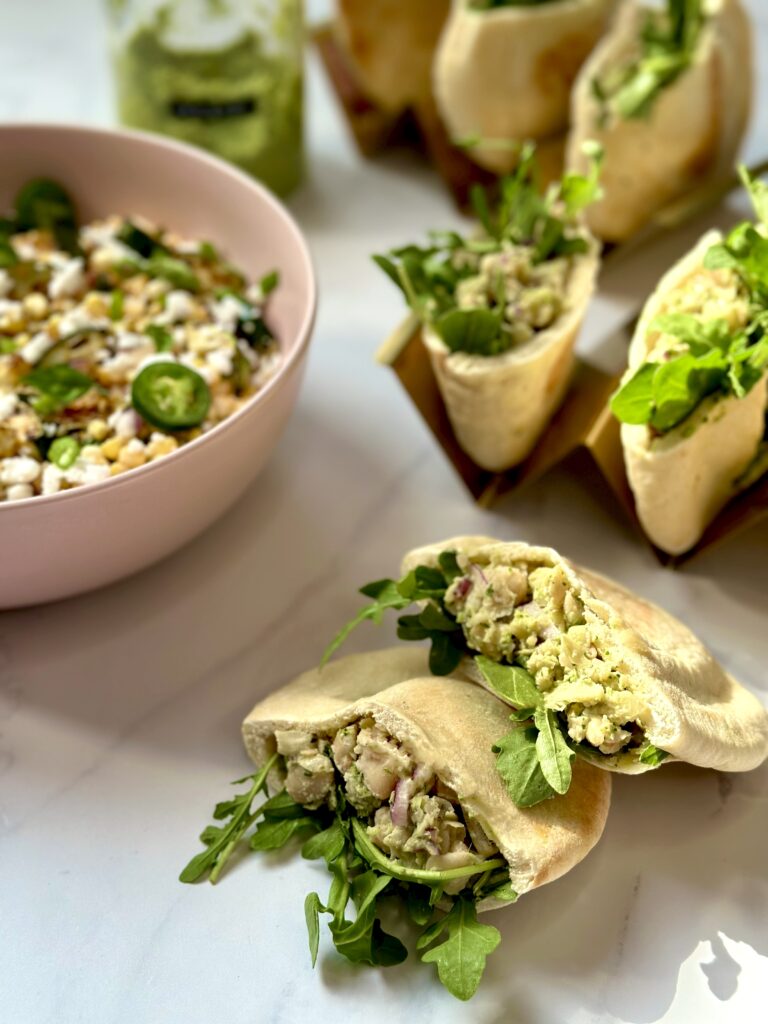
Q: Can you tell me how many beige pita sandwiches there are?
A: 7